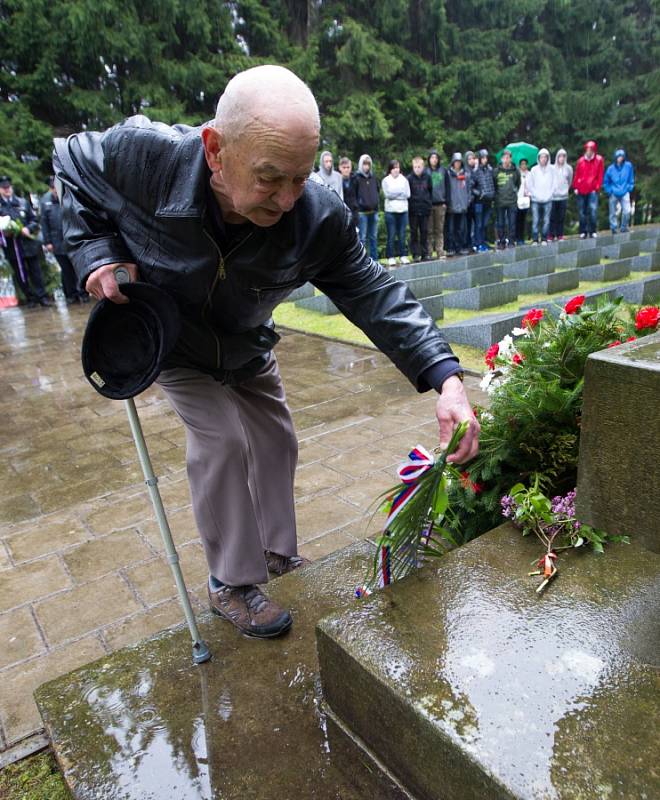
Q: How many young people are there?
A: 15